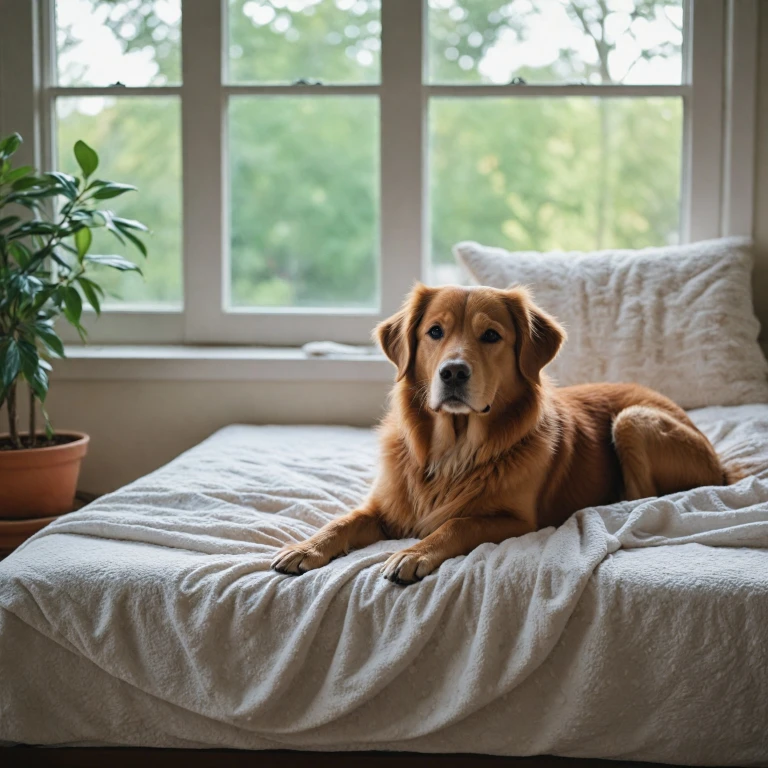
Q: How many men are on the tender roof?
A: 0